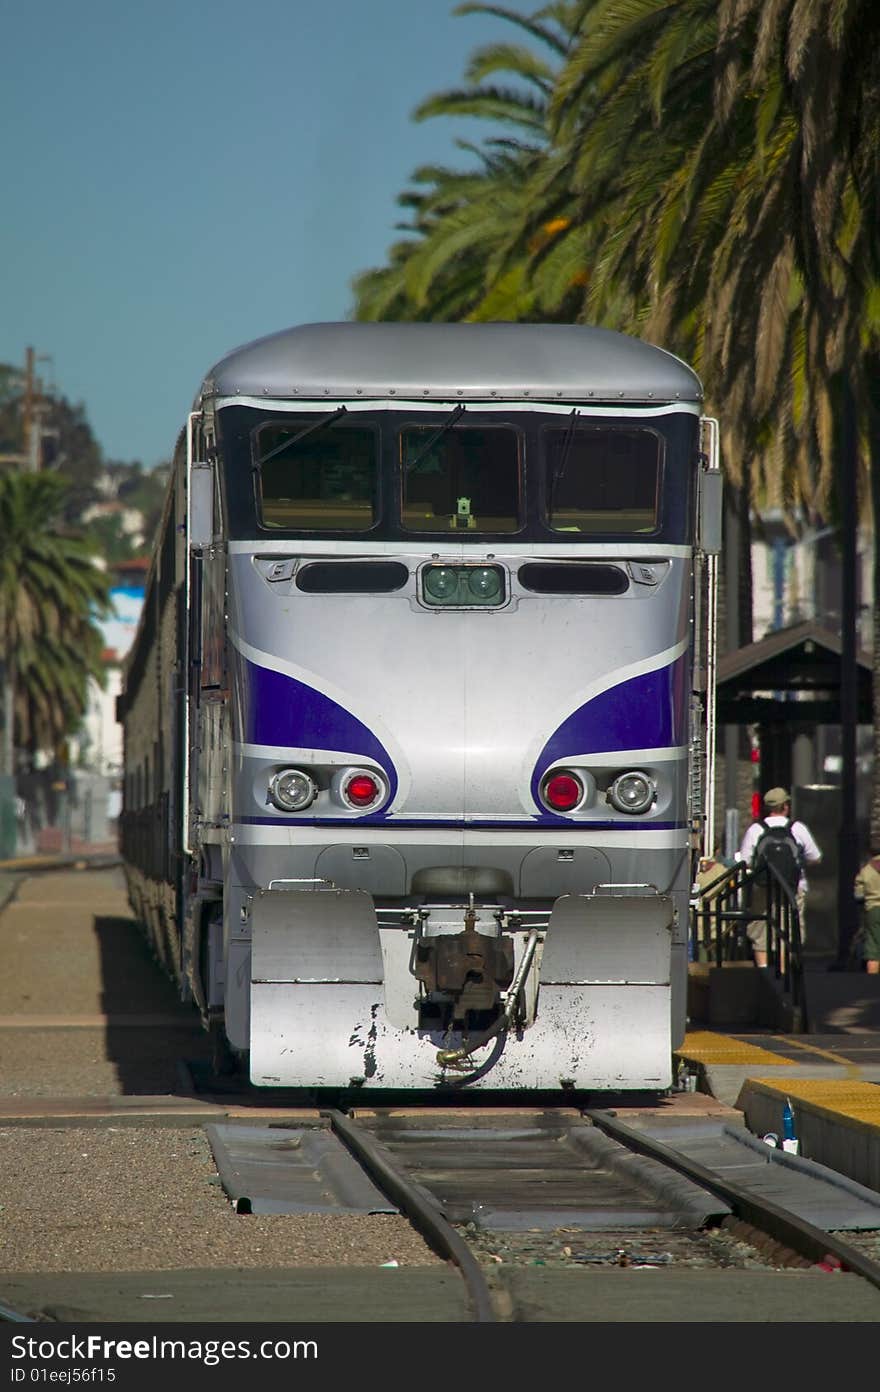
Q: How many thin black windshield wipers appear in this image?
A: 3